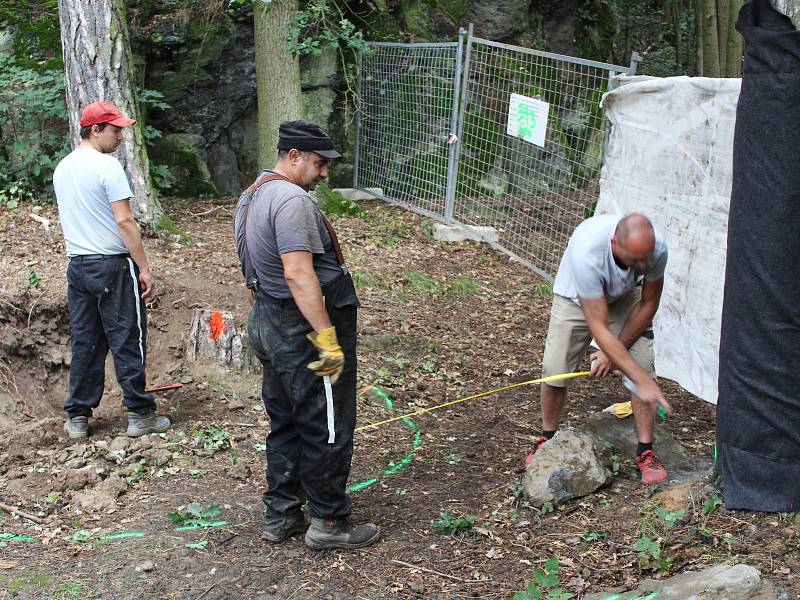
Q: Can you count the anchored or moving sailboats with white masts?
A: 0